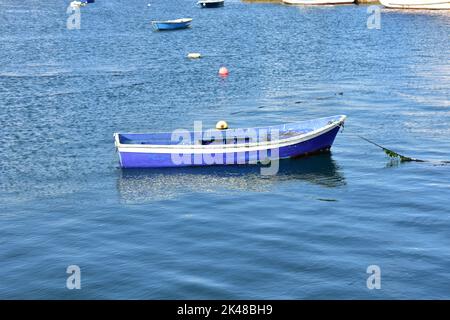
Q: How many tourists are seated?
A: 0